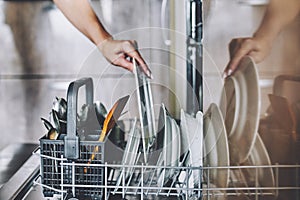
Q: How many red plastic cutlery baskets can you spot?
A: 0